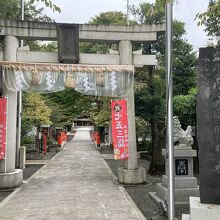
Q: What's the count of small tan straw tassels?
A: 3